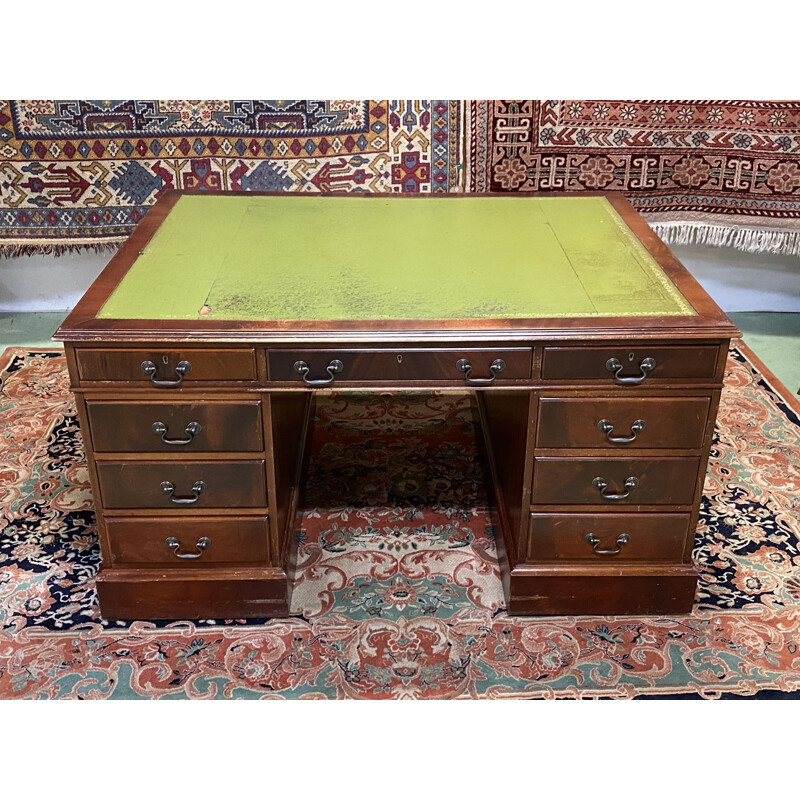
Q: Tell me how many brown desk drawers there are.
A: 9